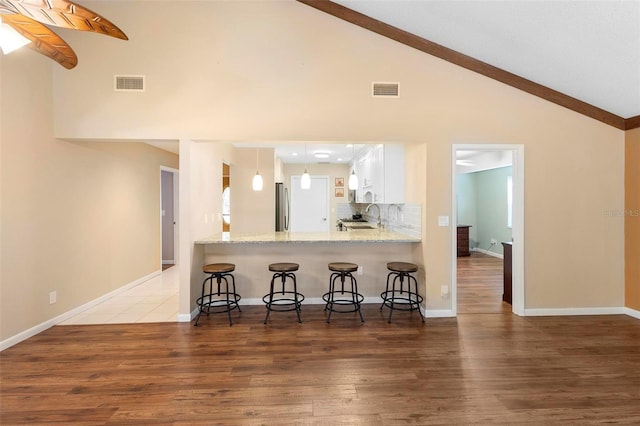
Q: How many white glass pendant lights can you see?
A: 3